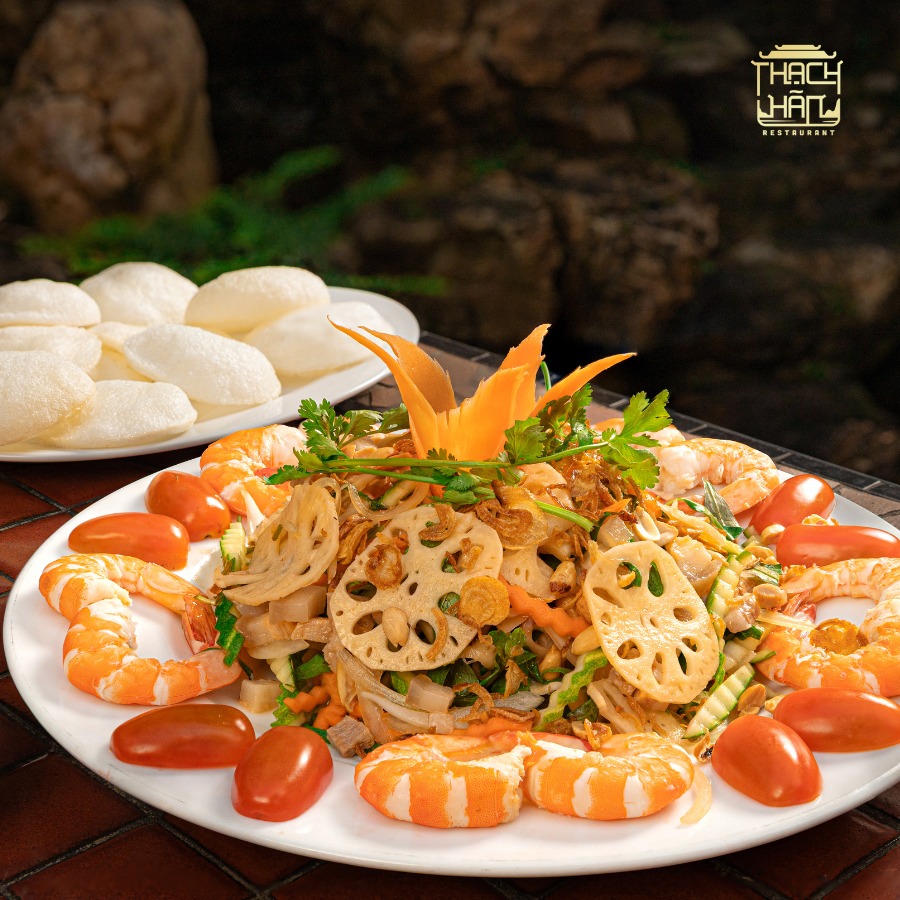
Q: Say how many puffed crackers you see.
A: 9